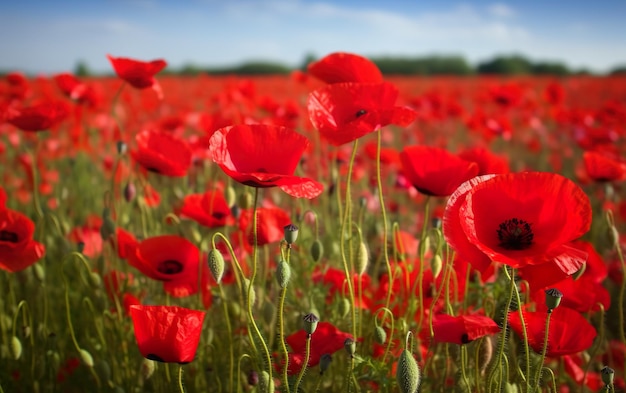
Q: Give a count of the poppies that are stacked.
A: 2